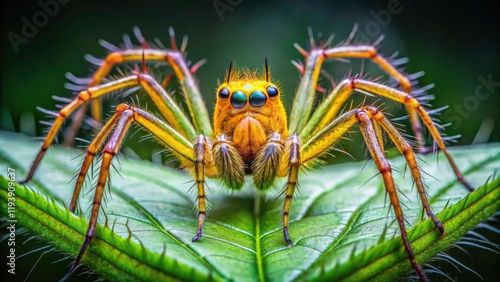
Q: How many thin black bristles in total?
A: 2